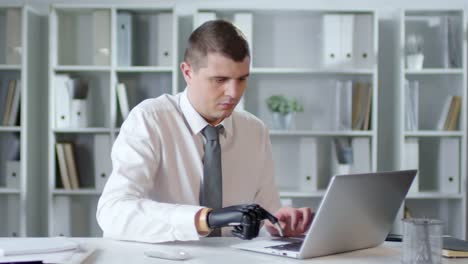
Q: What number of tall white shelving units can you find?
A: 4